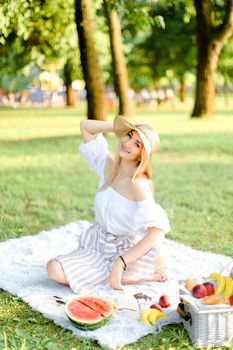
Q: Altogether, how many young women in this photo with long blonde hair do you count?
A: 1